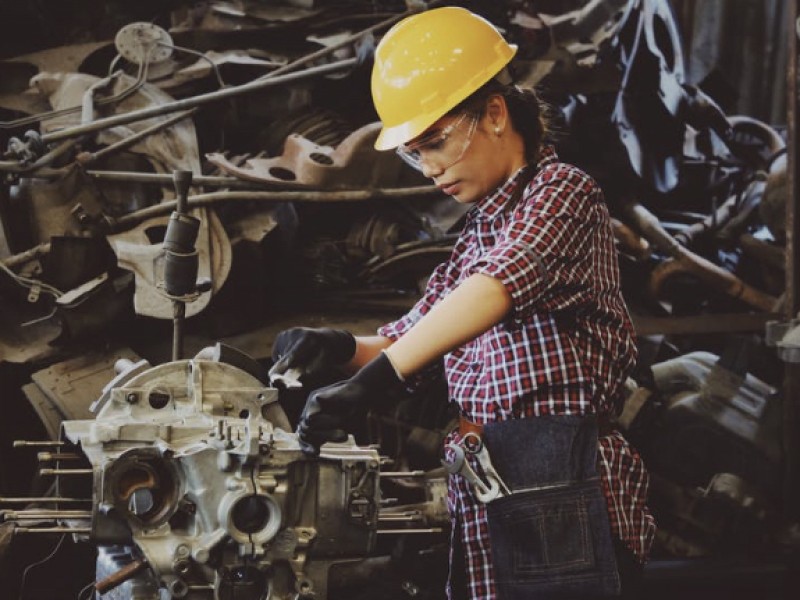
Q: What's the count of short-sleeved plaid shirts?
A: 1